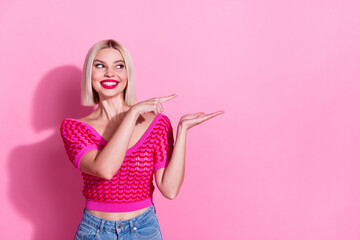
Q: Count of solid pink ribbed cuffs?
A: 2